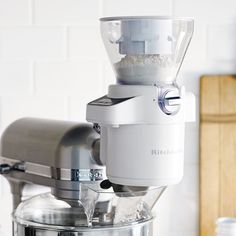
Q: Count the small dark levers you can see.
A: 2